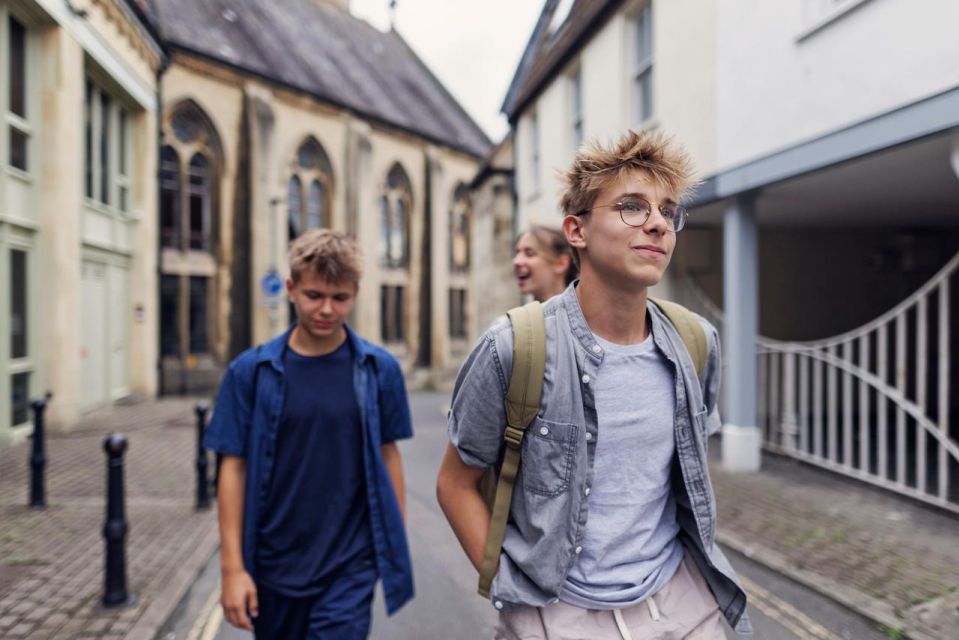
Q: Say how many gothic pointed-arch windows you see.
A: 4